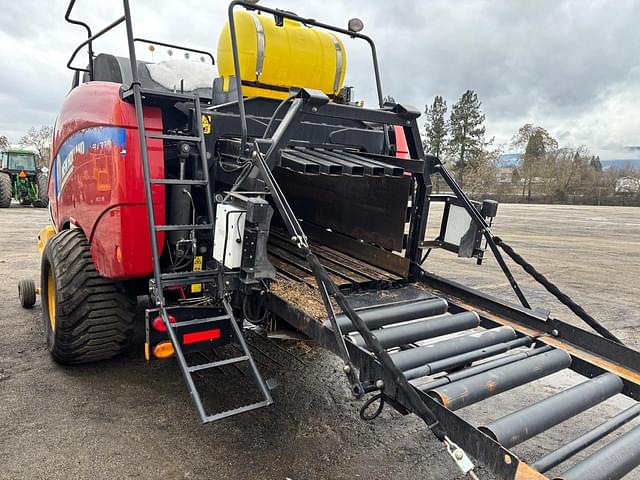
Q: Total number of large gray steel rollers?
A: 6